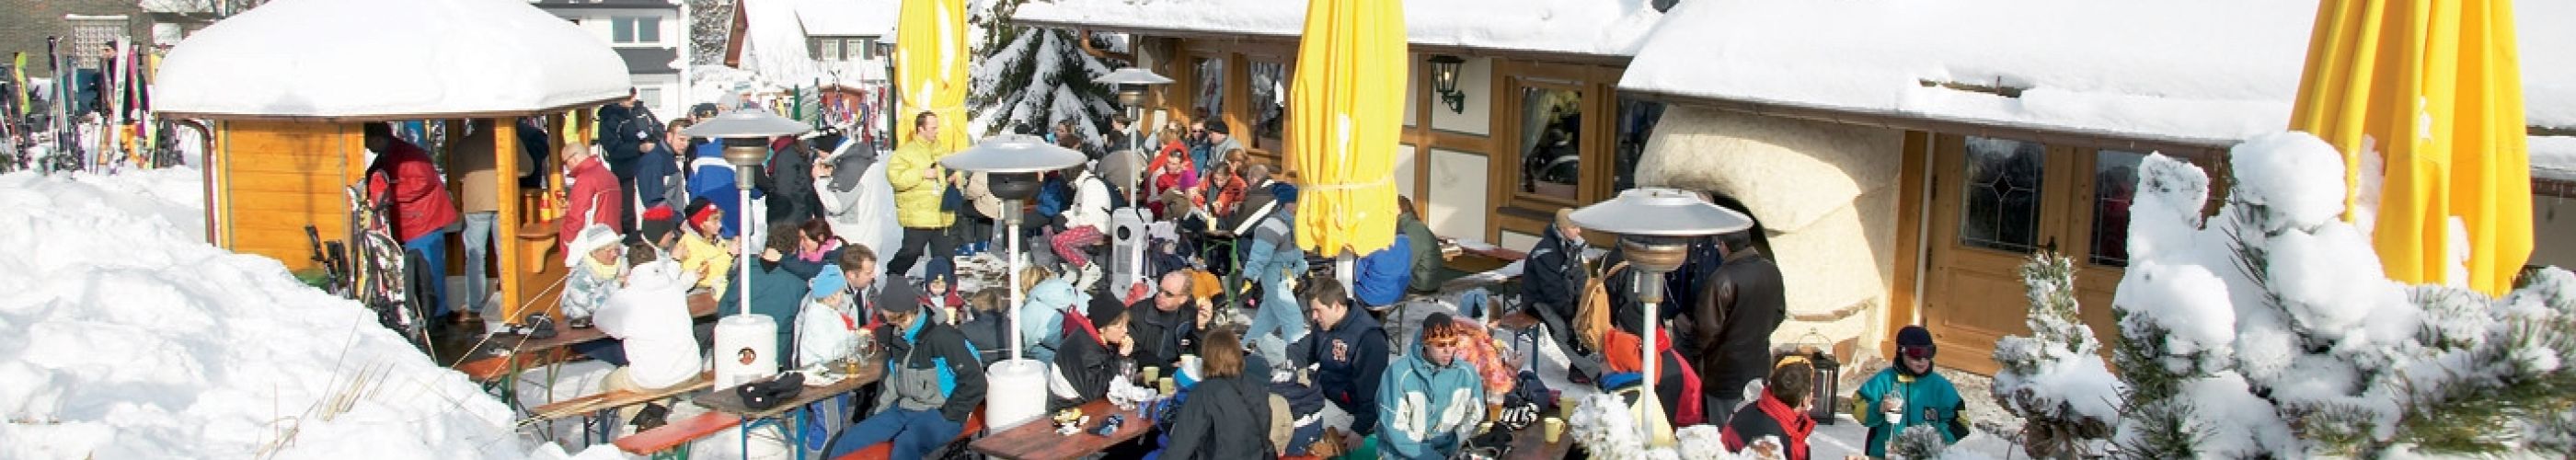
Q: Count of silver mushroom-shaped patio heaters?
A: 4